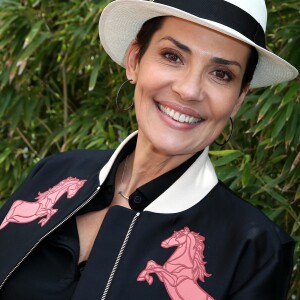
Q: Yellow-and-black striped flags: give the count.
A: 0